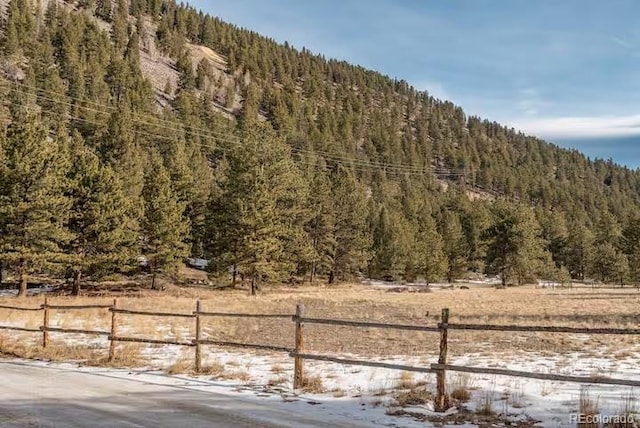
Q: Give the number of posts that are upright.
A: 5